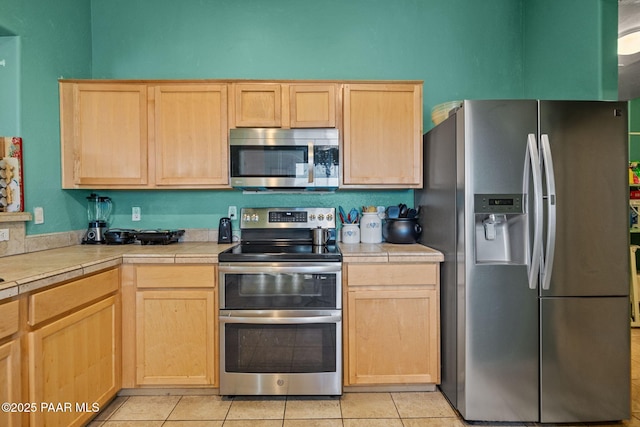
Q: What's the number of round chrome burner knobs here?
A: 5